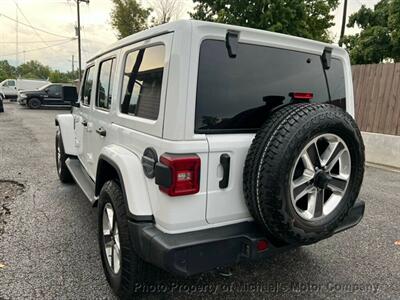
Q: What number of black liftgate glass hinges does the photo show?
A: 2